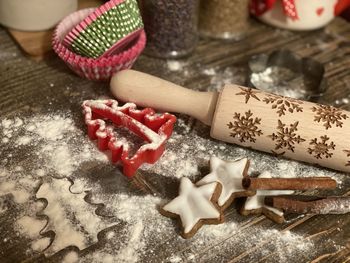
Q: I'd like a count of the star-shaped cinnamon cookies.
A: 3